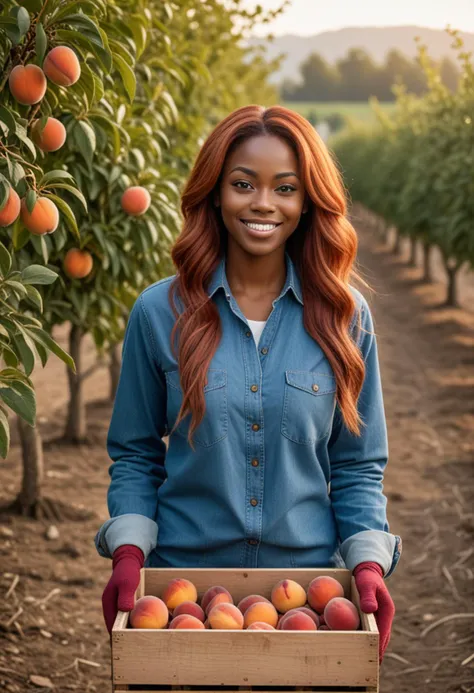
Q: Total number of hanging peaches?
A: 7